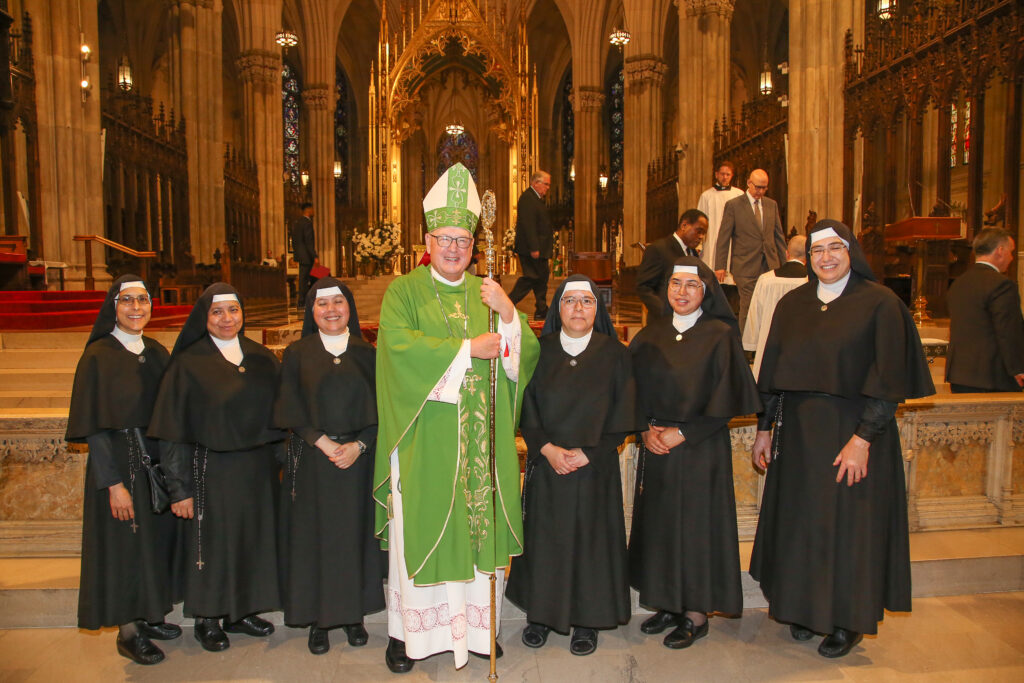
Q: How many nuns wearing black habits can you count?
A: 6